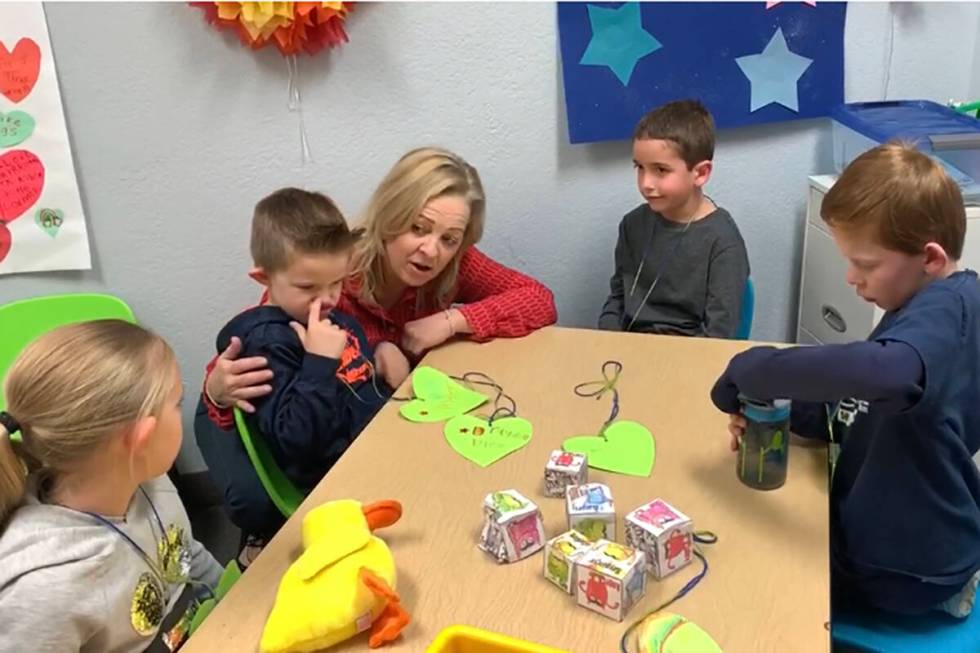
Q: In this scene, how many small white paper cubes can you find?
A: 6